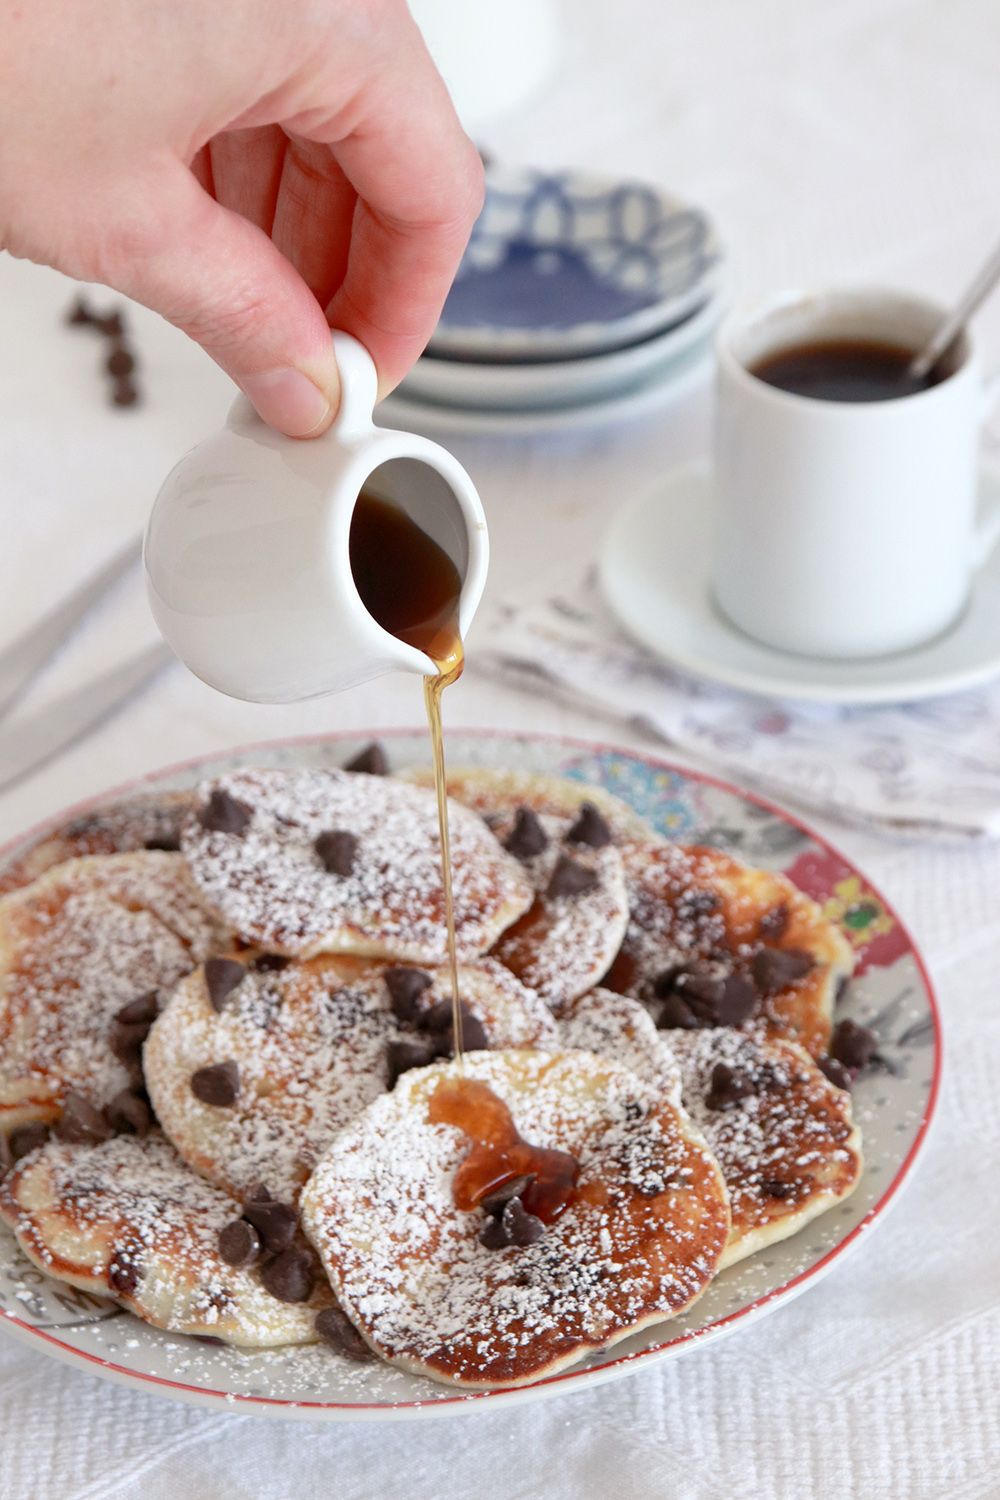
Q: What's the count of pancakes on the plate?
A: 11